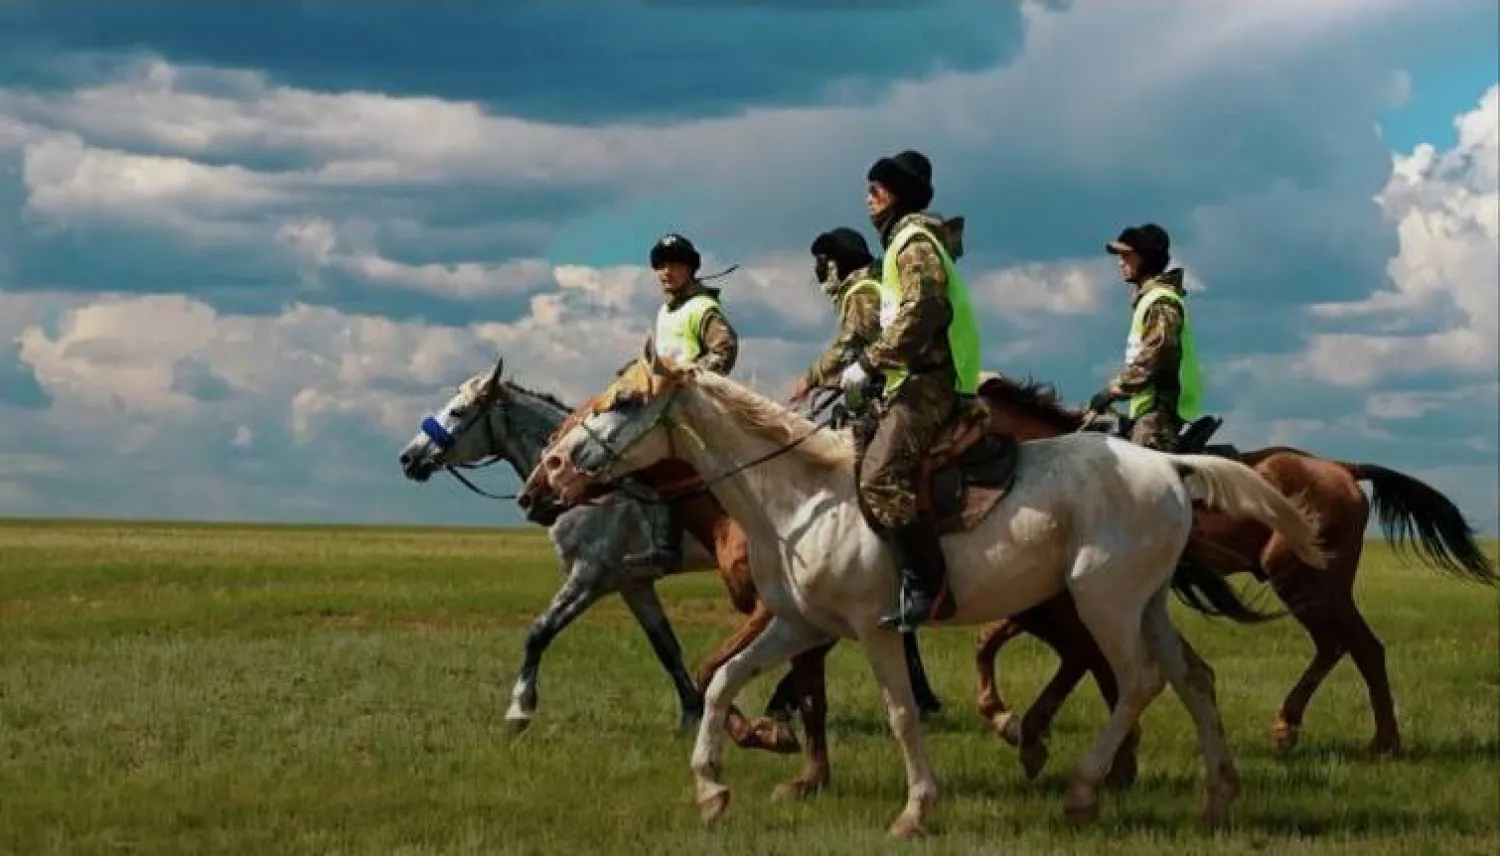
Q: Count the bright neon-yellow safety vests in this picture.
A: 4